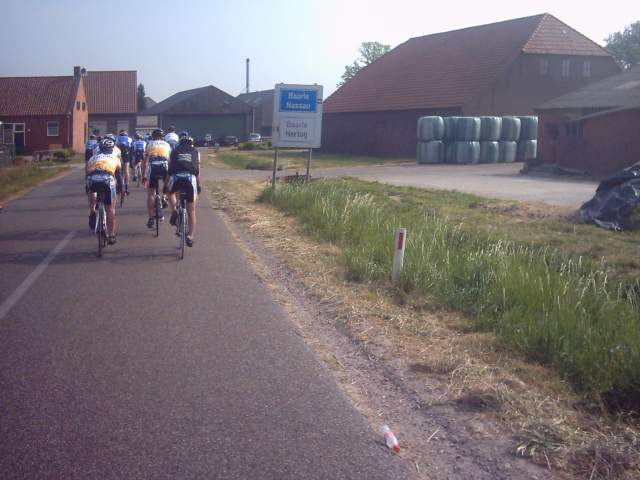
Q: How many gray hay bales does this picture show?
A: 10